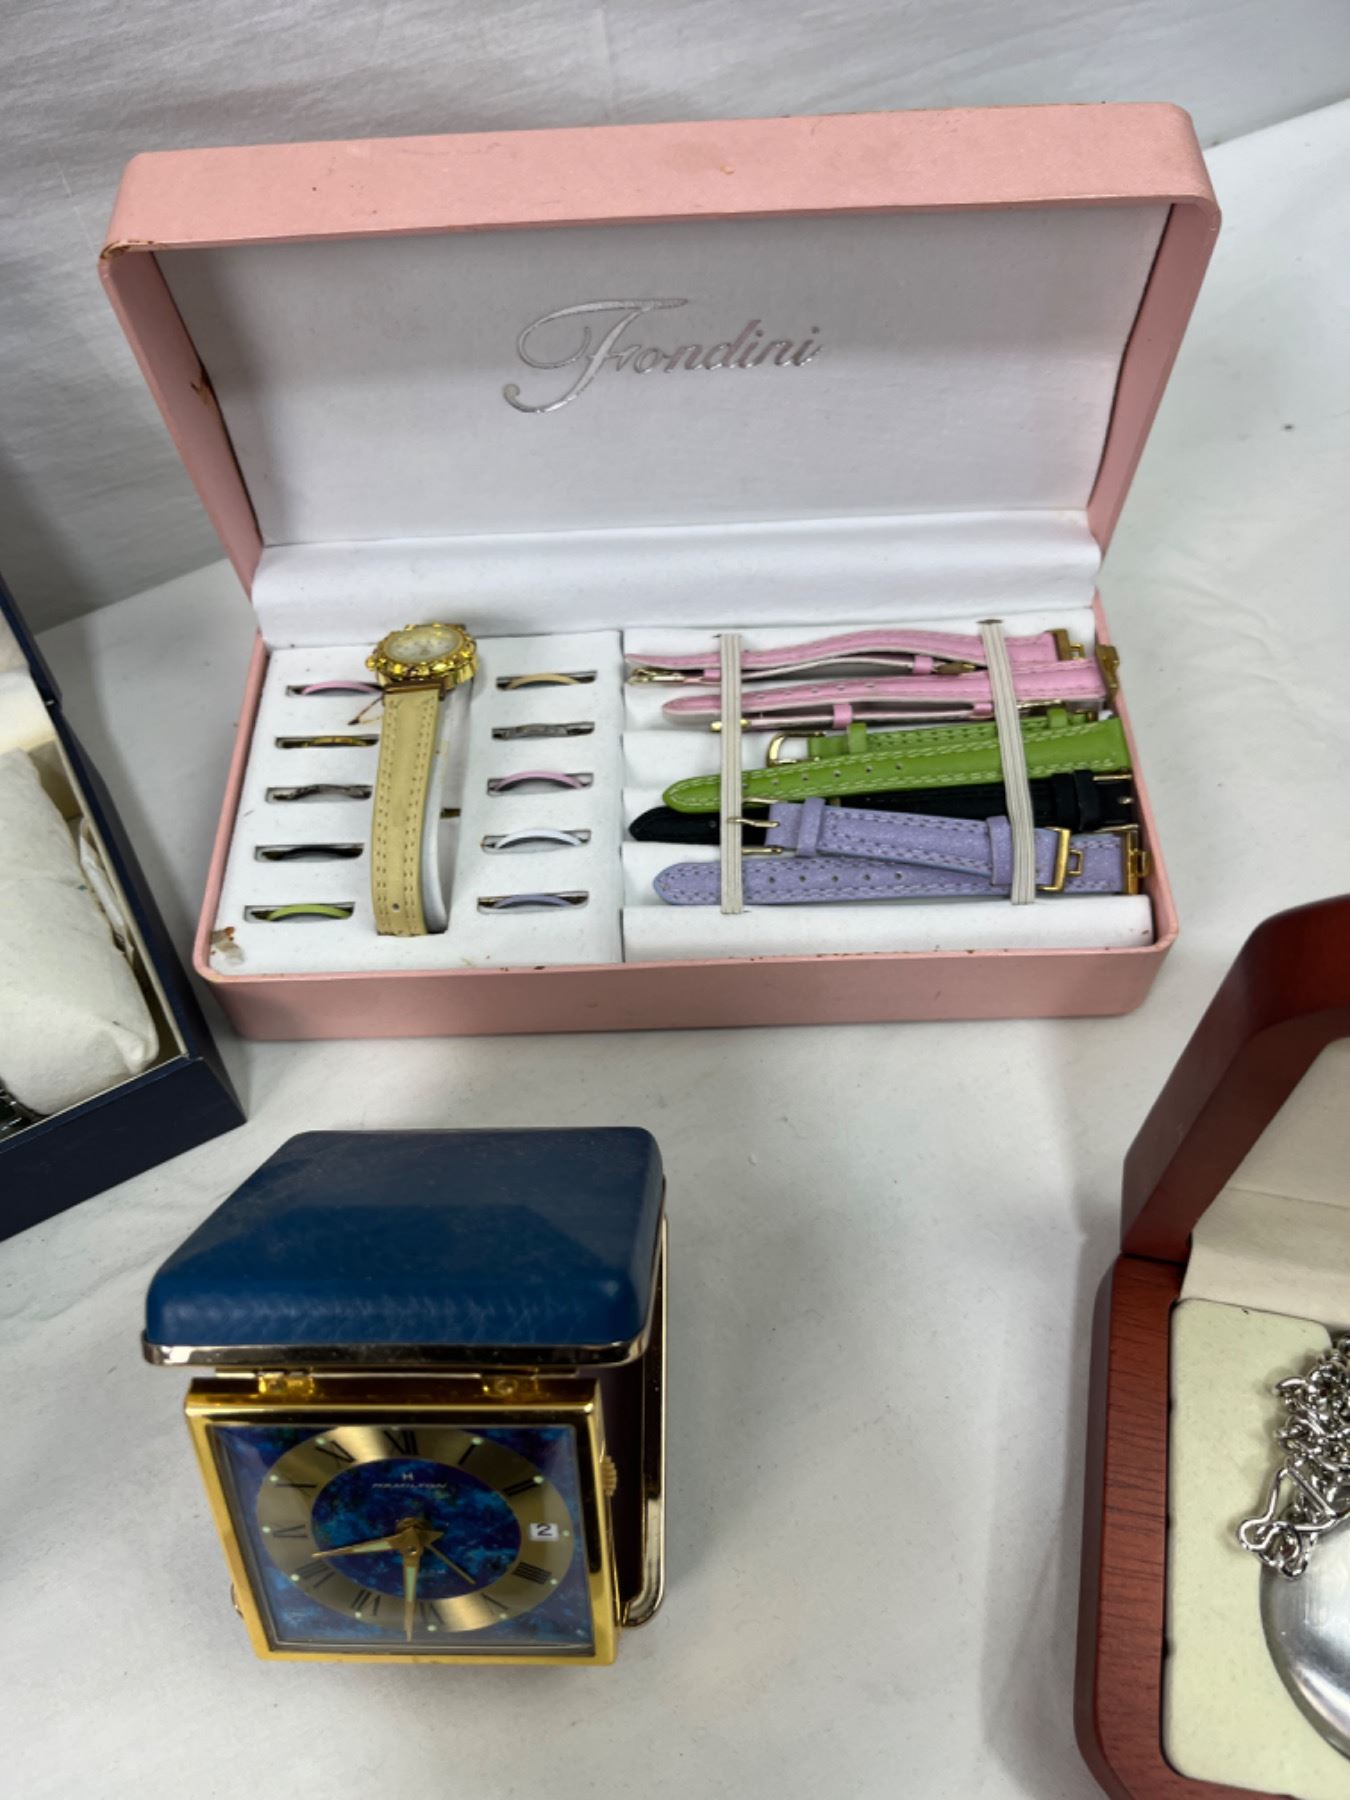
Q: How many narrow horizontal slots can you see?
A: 10